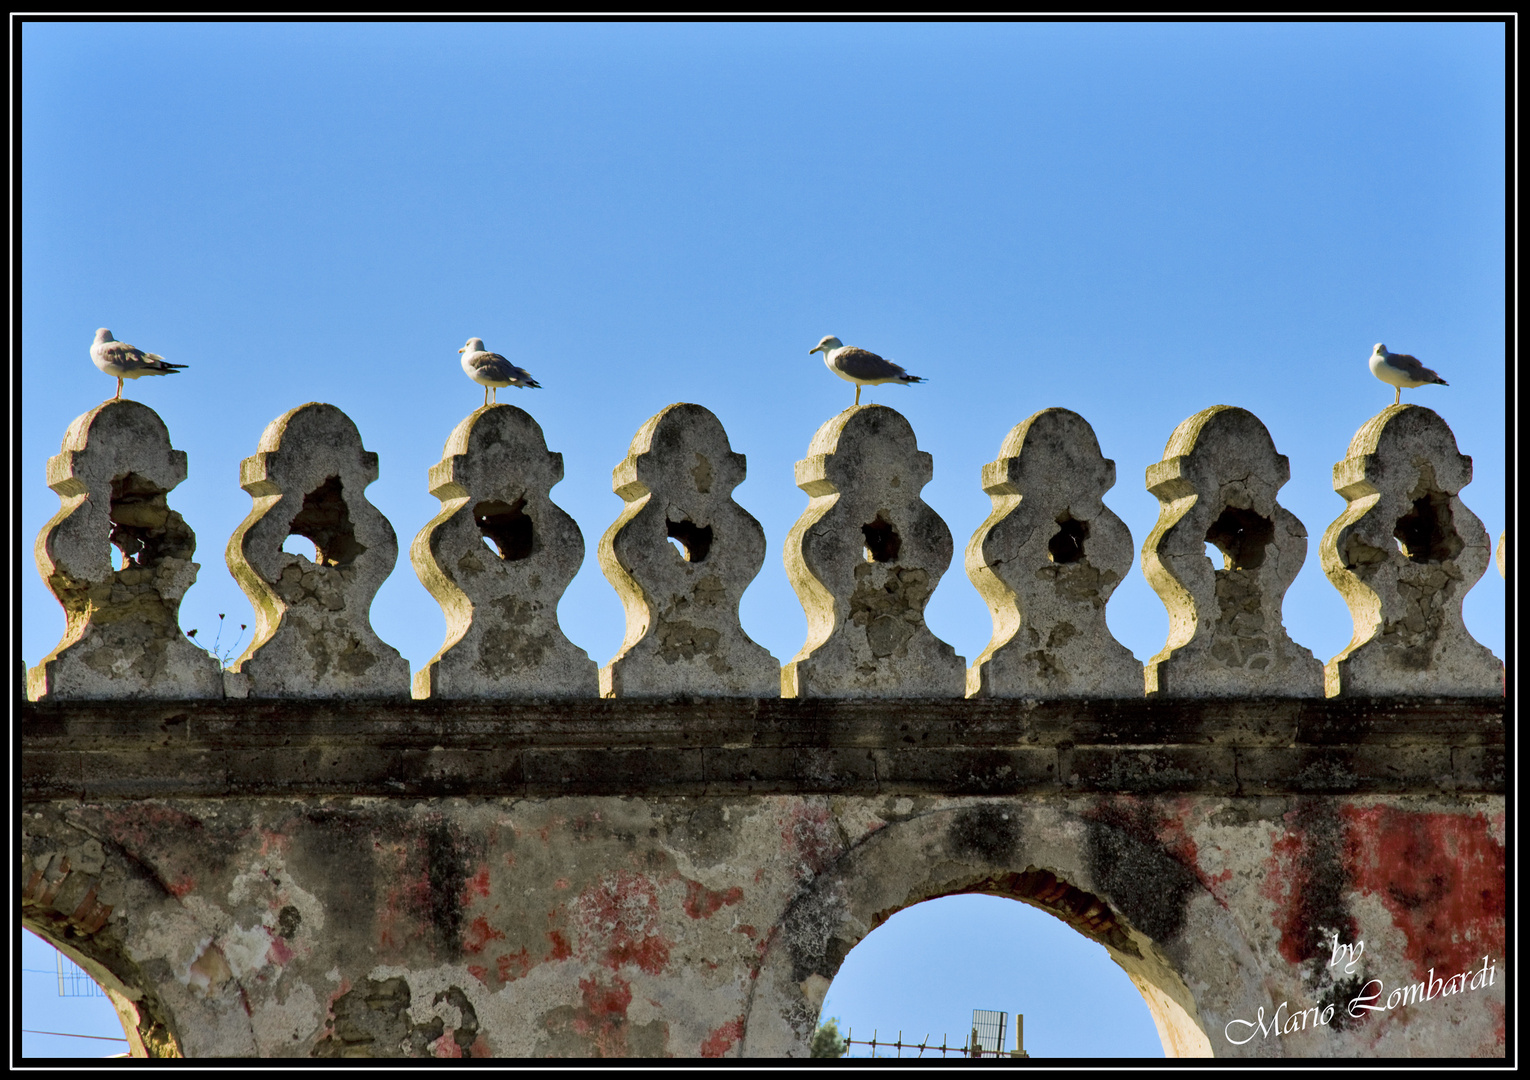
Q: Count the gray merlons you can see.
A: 8